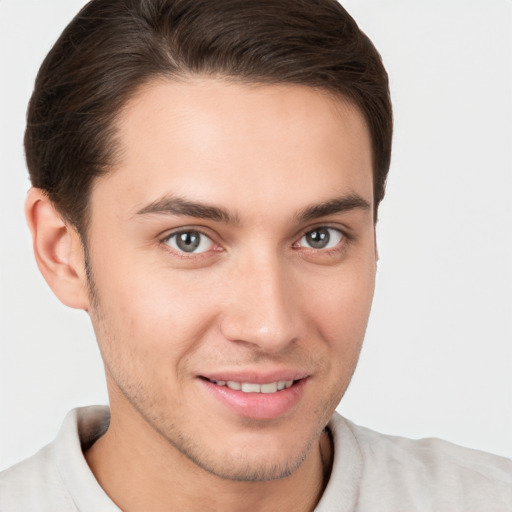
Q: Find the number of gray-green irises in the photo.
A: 2